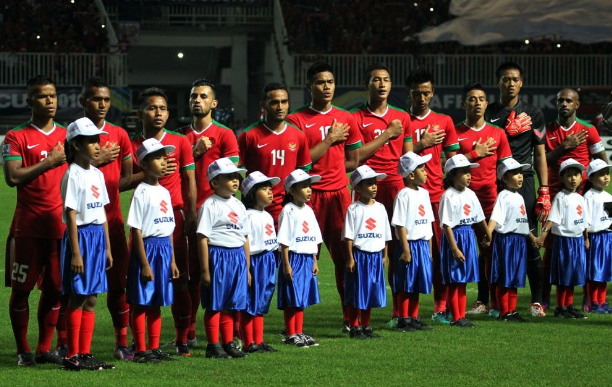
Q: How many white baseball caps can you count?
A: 11